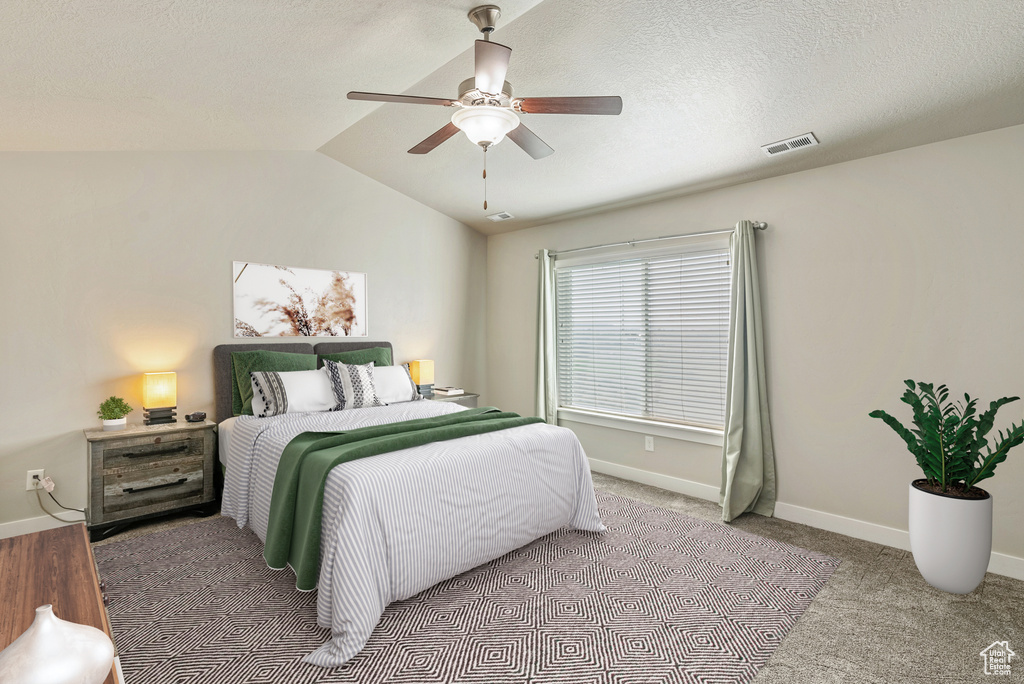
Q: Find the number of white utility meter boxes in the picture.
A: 0